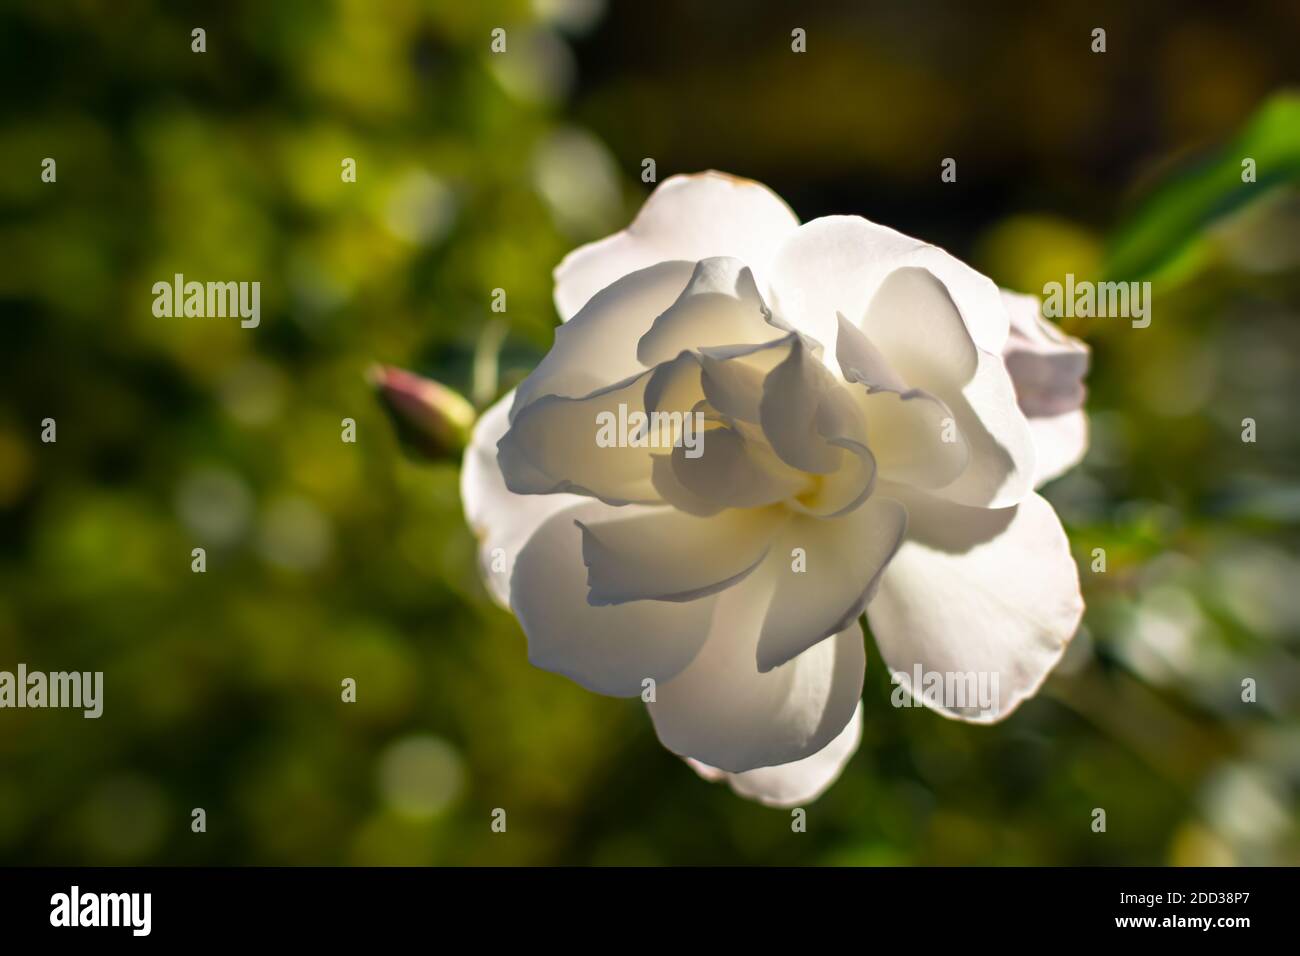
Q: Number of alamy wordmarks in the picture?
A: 6